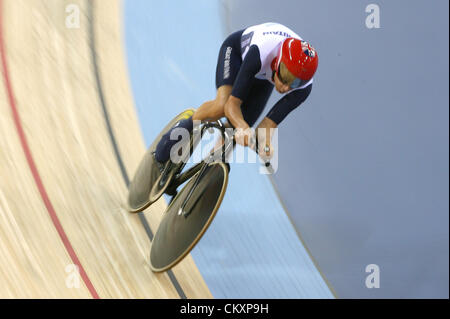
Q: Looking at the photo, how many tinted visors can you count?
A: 1